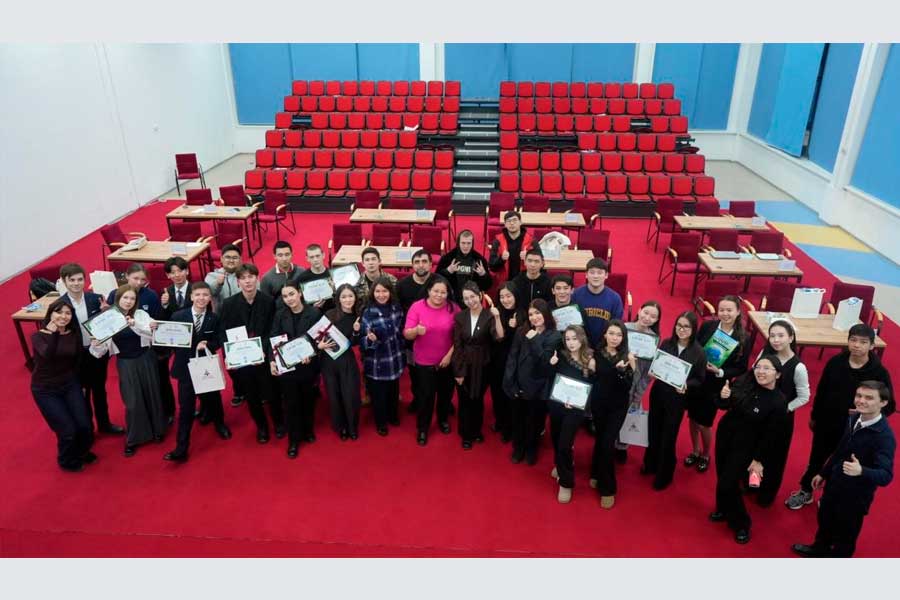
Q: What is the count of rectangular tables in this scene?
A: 10